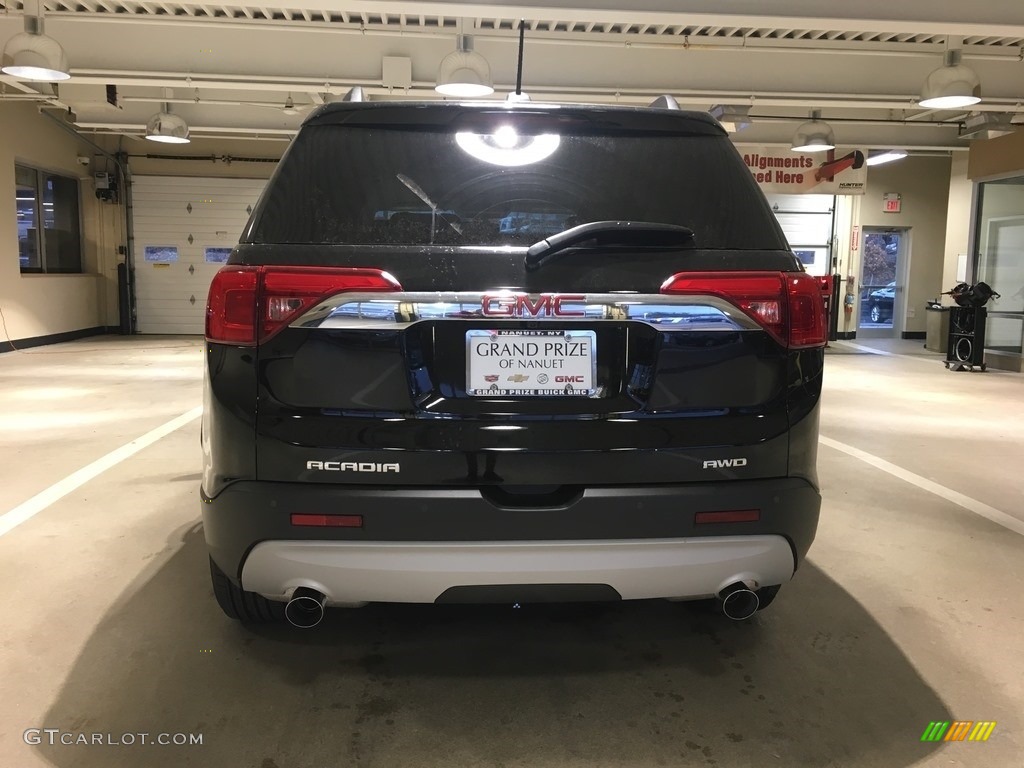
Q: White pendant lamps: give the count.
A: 5